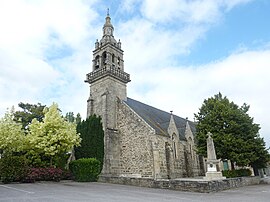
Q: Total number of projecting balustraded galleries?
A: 1